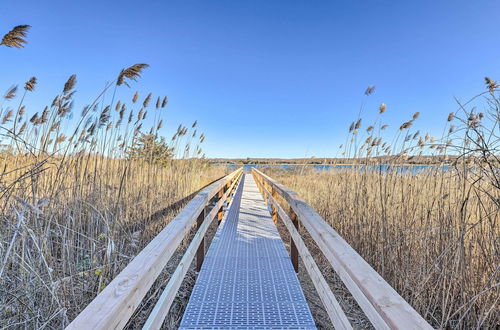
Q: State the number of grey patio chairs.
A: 0